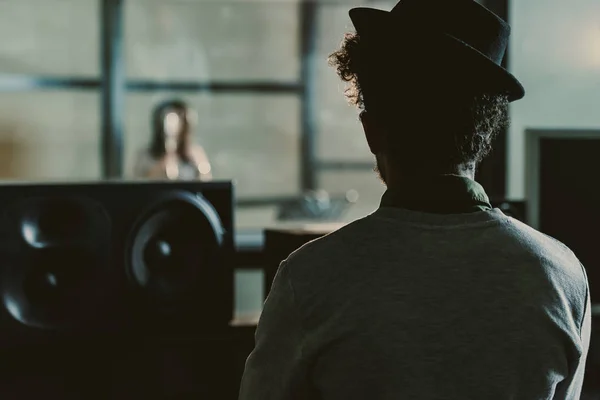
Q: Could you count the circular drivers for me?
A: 3